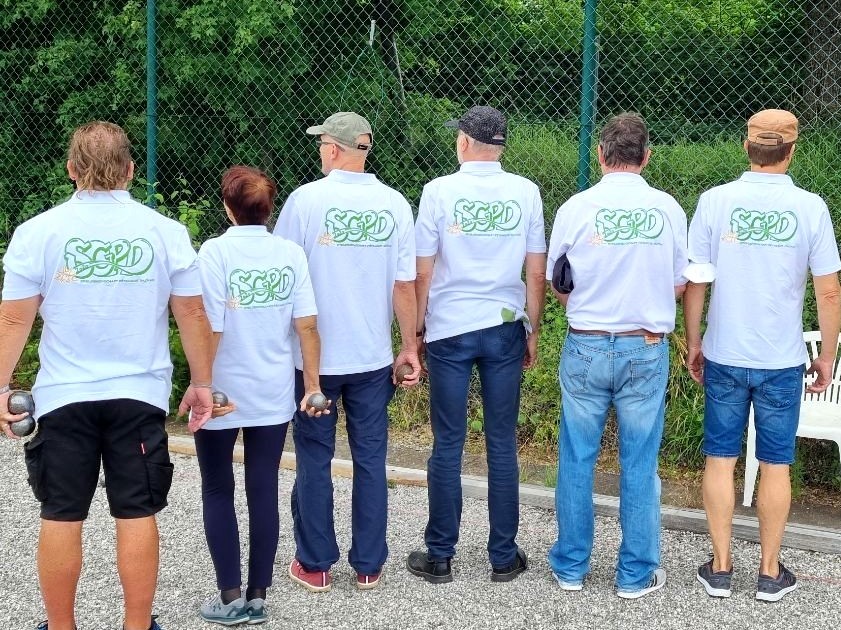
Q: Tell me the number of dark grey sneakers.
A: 2